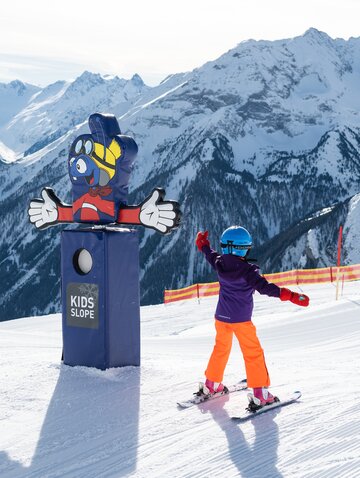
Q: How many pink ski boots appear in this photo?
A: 2